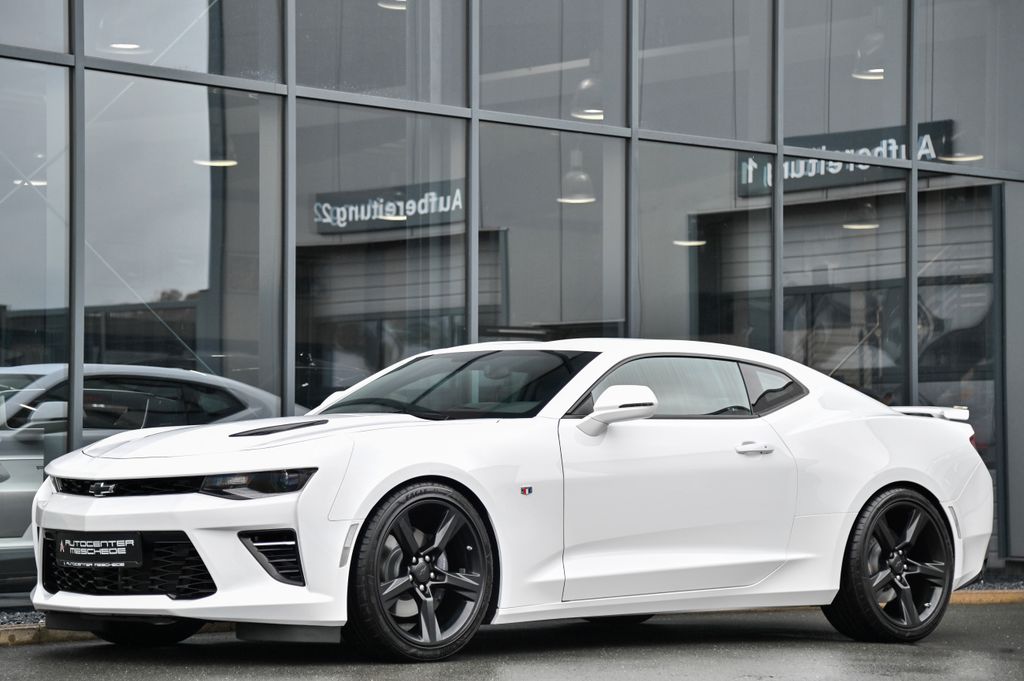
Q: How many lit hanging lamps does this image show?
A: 11